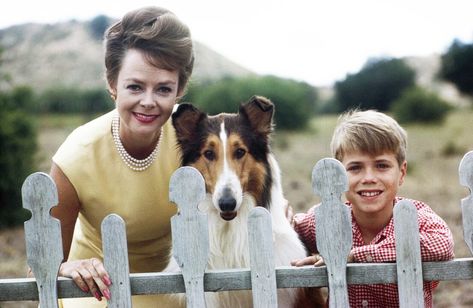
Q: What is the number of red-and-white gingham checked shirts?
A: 1